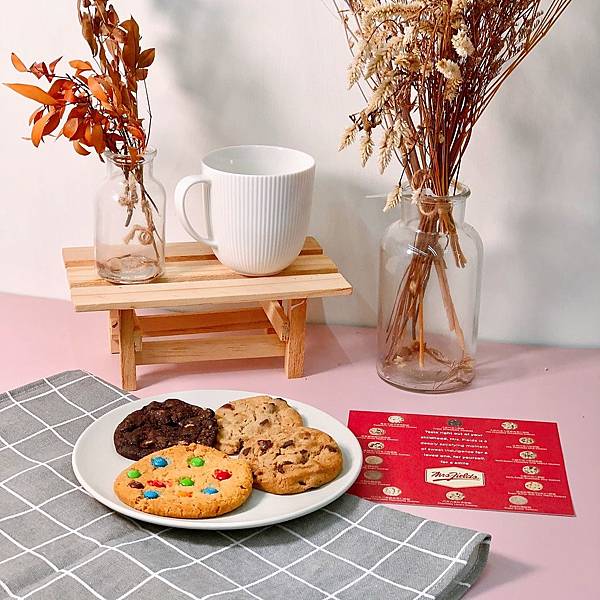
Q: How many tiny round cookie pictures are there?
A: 14